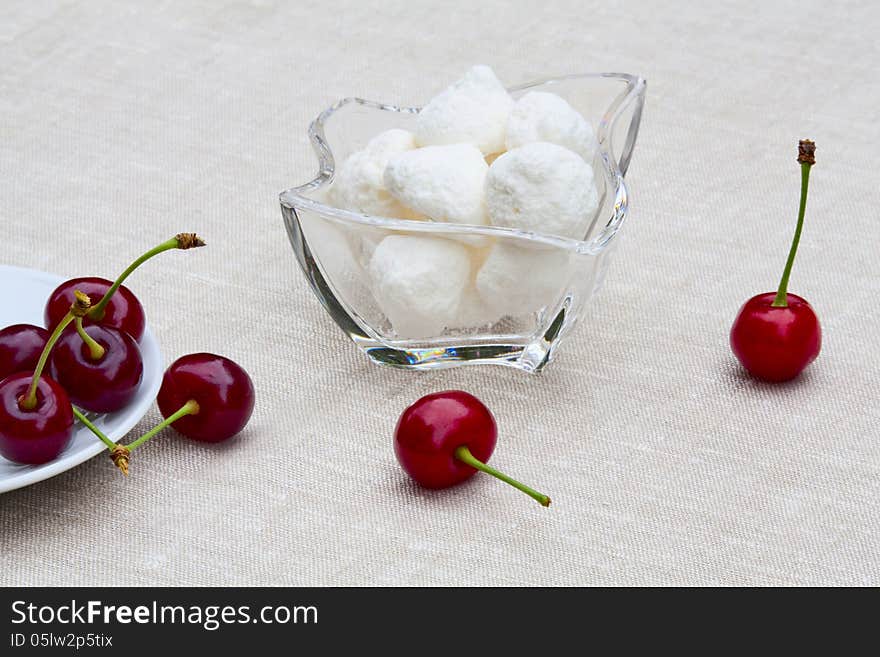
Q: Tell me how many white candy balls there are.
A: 7